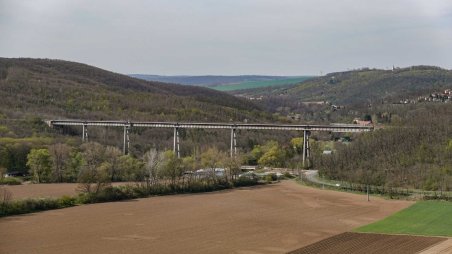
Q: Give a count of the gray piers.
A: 5